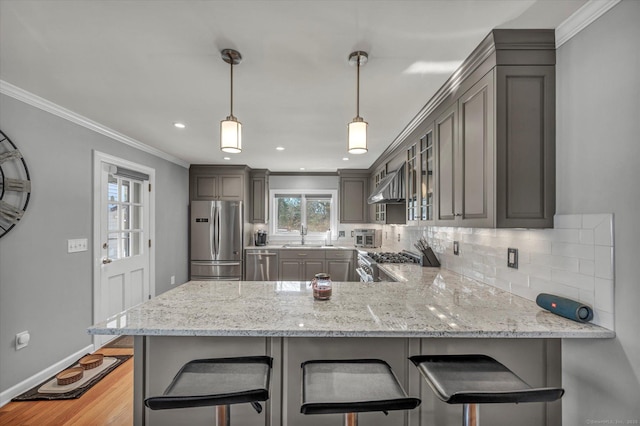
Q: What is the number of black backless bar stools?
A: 3